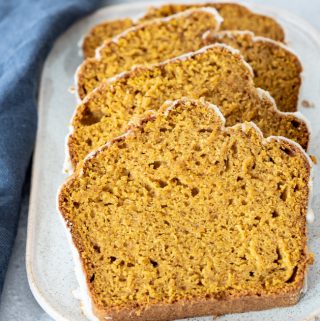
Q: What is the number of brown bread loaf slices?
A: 4